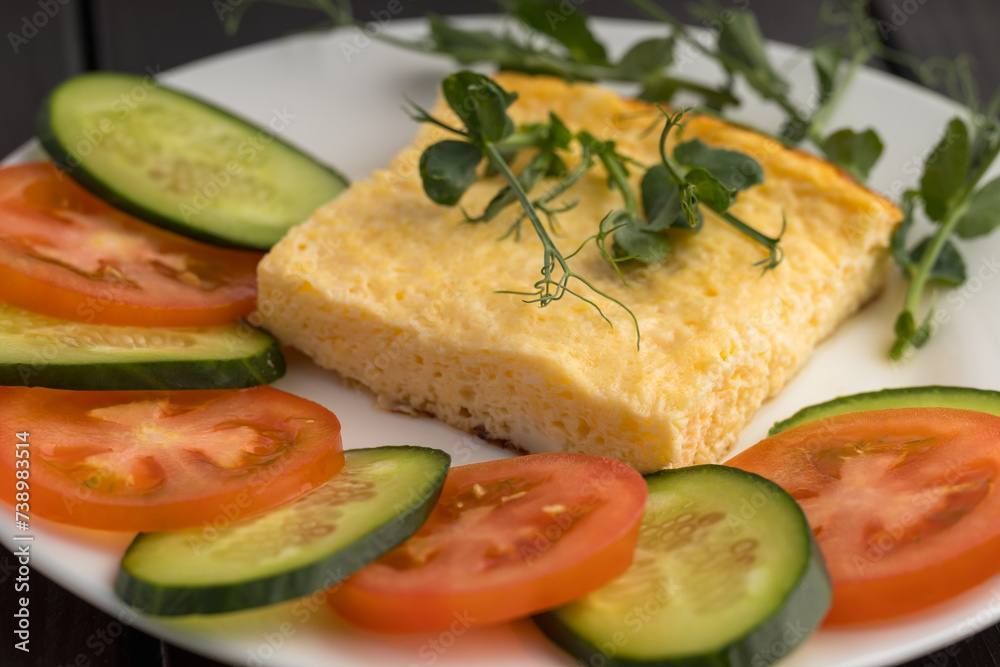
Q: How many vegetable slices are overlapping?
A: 9